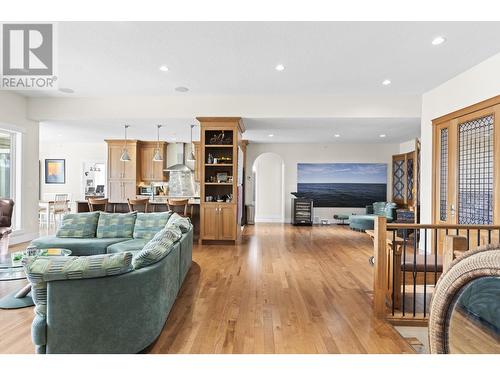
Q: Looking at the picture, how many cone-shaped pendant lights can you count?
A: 3